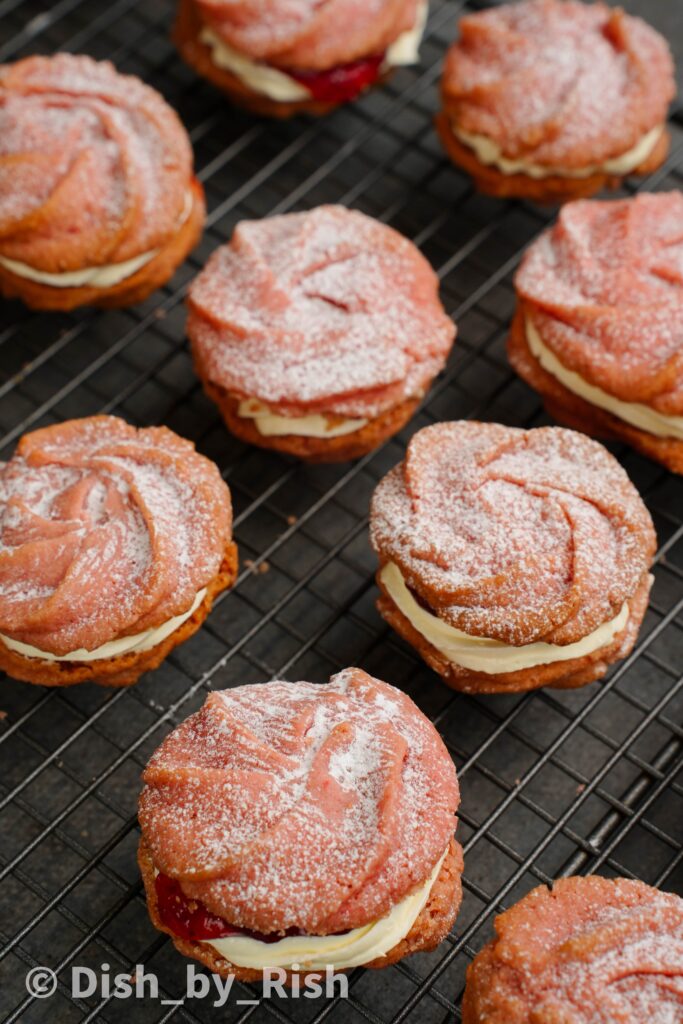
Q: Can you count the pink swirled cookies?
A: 9